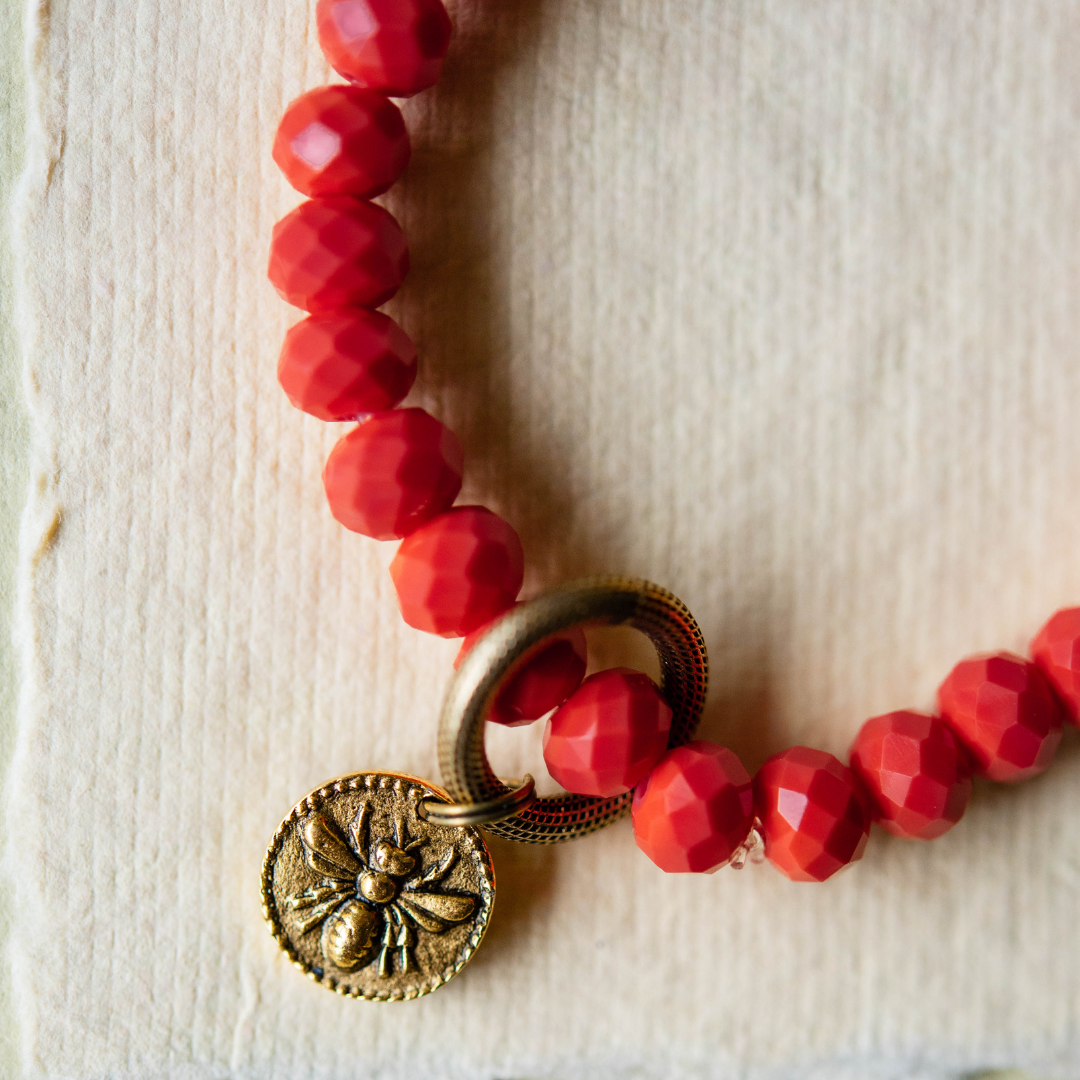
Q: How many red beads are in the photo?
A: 13